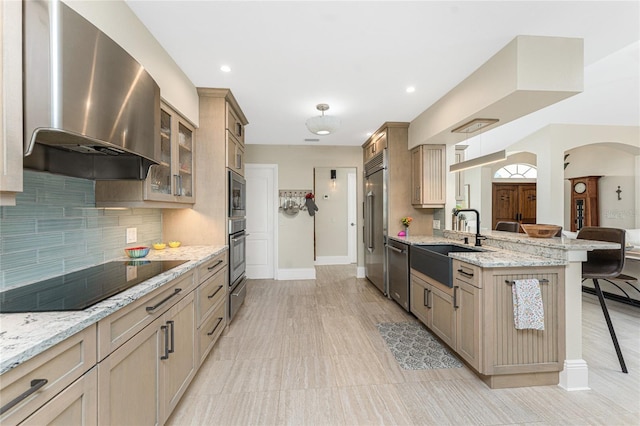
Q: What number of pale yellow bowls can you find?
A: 2